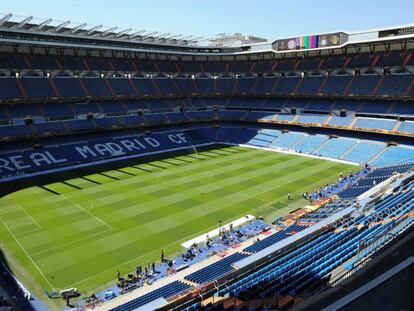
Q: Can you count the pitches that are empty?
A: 1